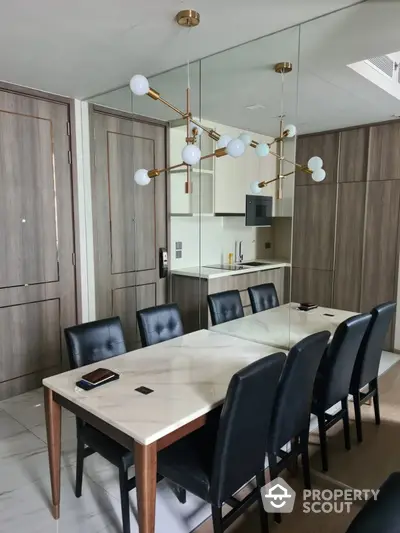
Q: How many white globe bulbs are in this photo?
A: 12